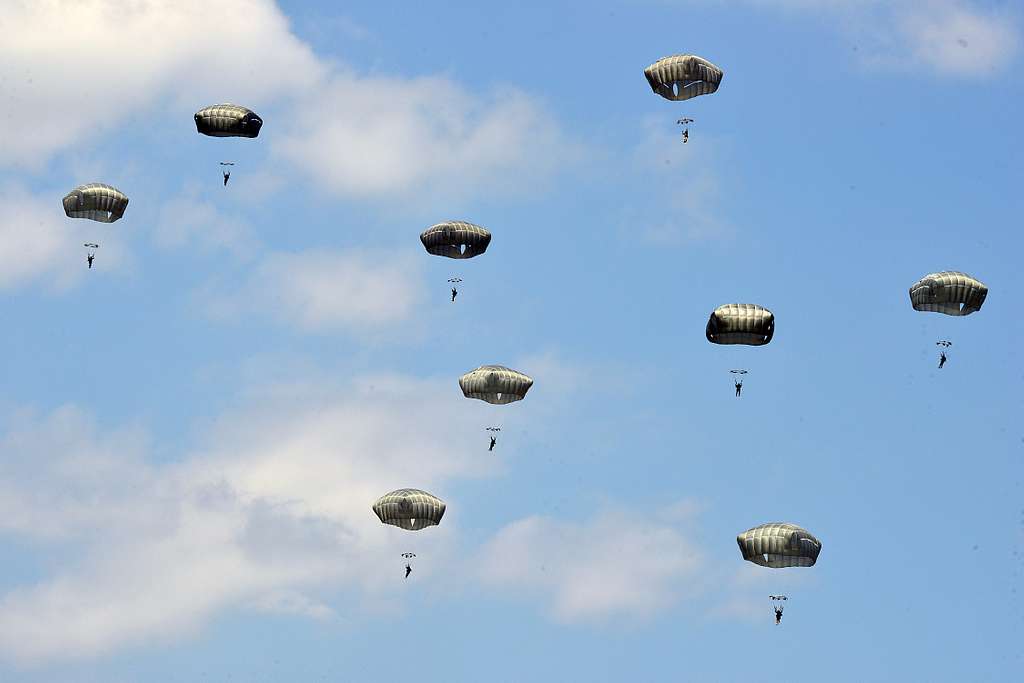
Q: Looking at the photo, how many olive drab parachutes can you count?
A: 9